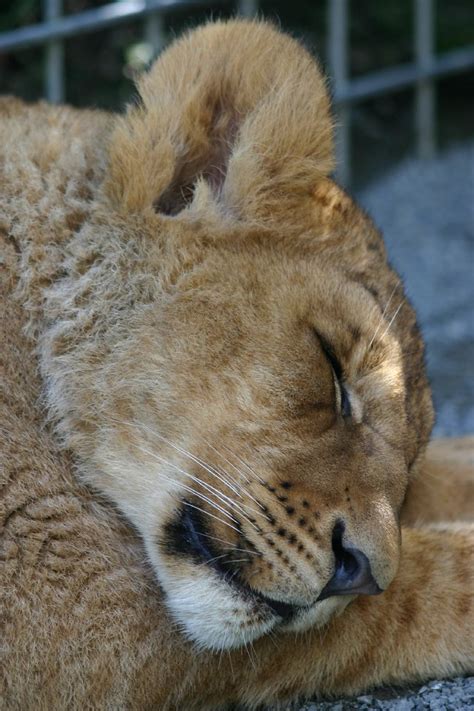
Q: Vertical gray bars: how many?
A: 5